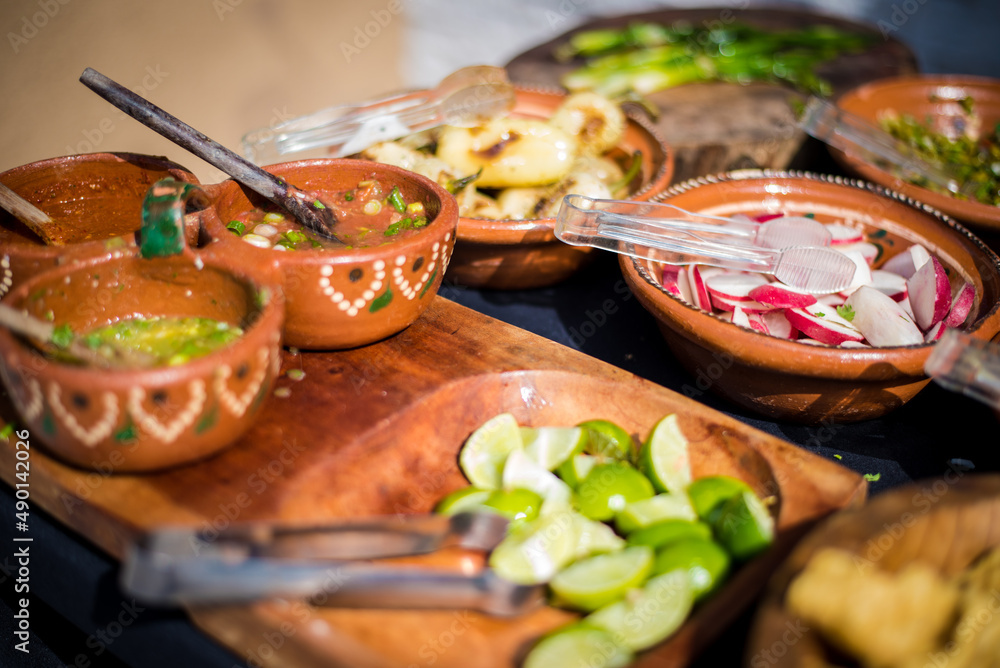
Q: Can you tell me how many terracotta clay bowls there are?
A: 6